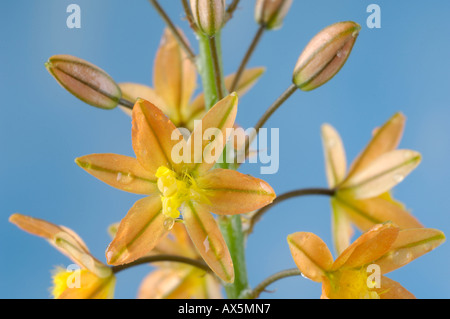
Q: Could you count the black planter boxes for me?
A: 0